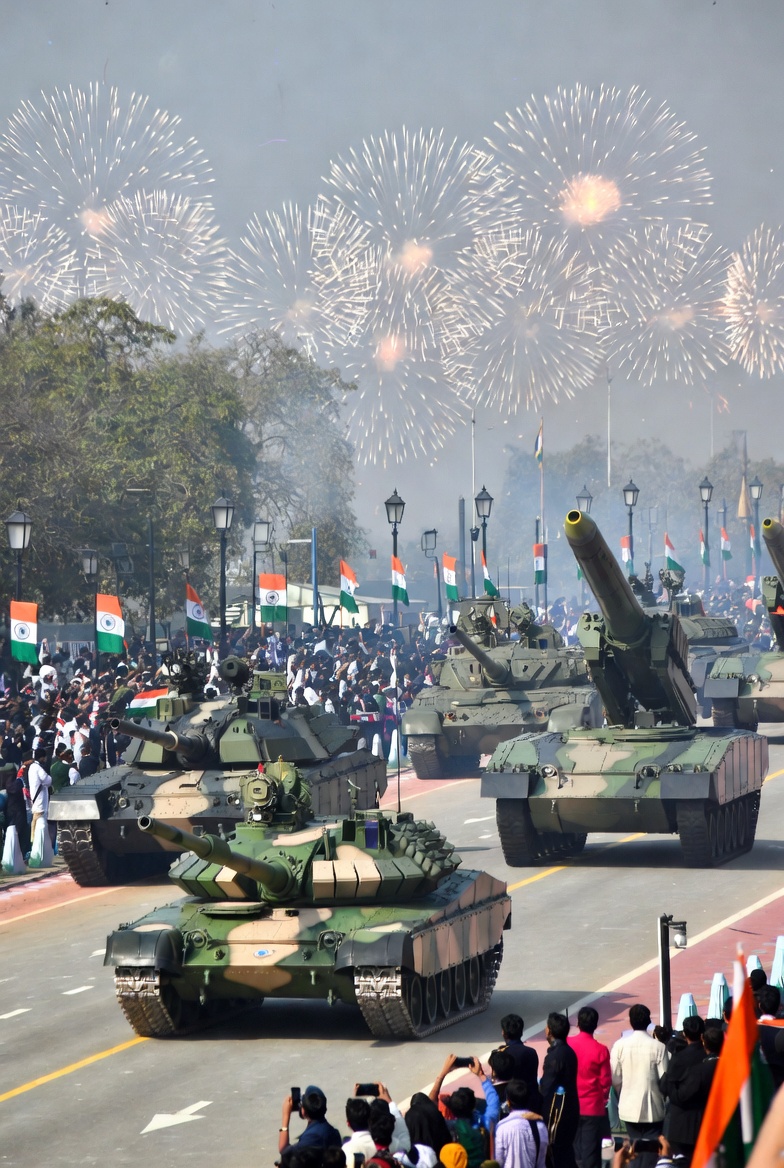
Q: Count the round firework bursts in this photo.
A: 10